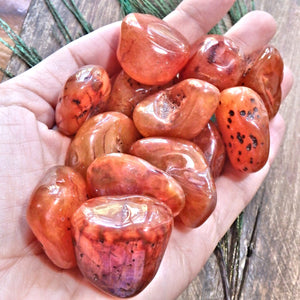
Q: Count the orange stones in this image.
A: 13